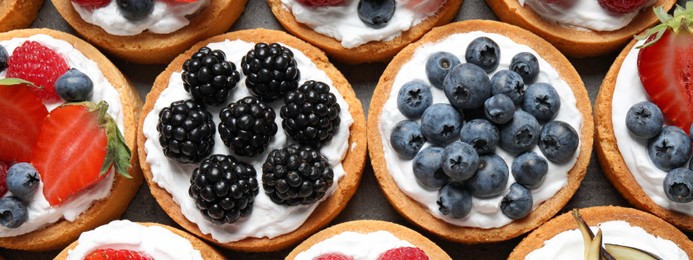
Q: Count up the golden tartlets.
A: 11